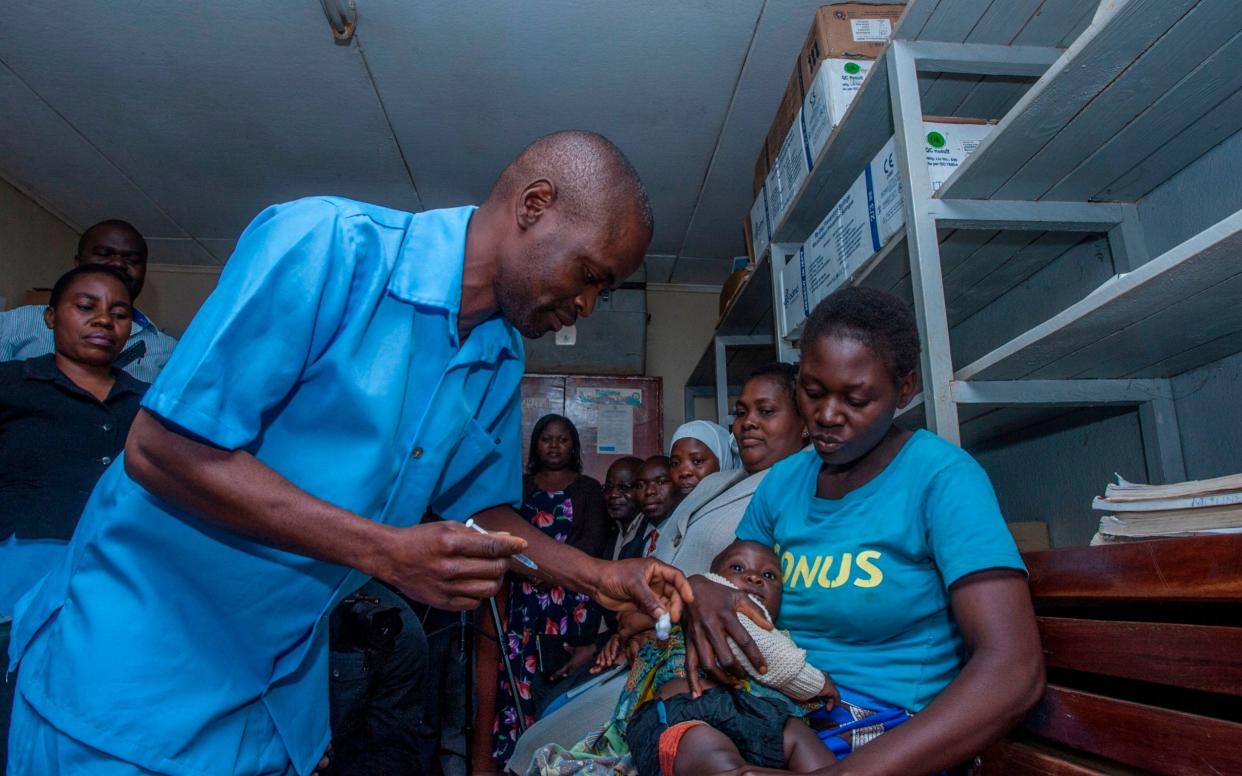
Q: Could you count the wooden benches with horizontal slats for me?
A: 1